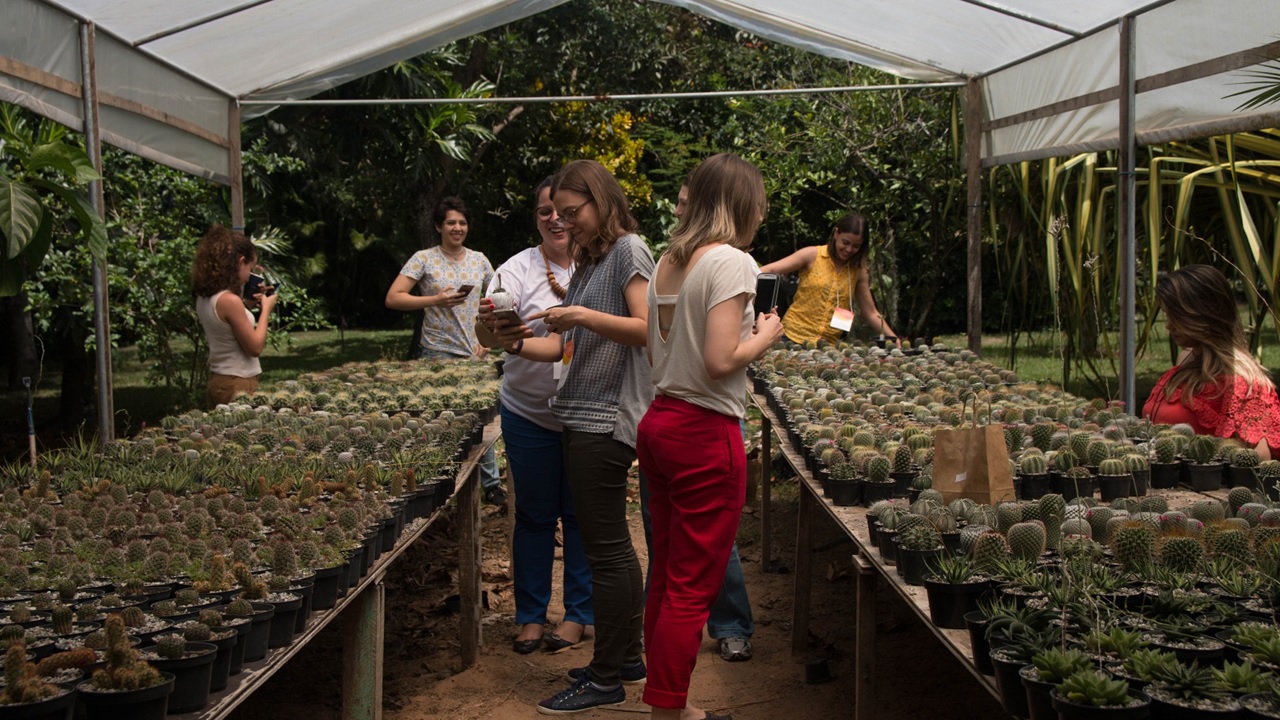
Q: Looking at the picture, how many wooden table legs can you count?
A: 6